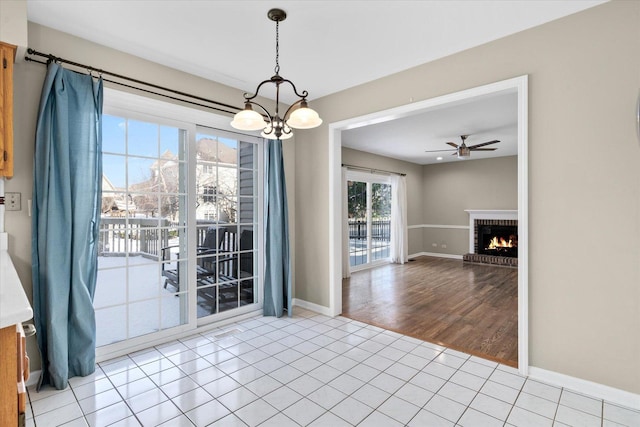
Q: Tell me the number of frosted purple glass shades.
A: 0